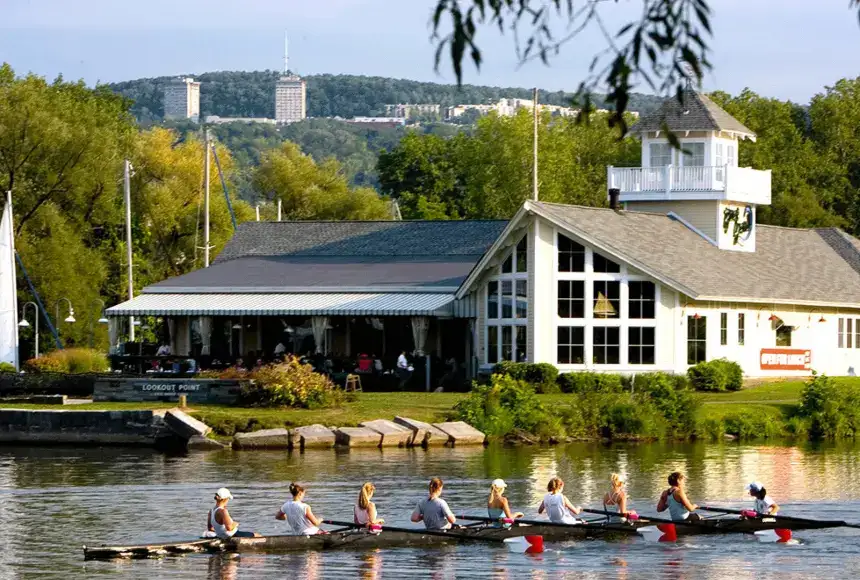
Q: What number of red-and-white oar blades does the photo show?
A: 3